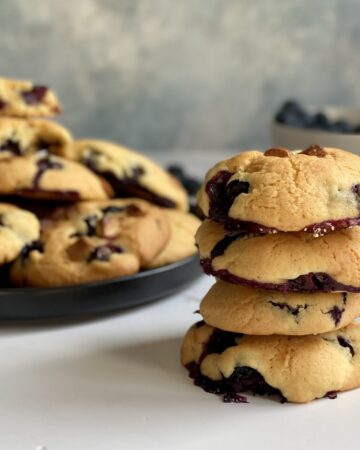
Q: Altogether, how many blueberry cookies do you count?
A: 12